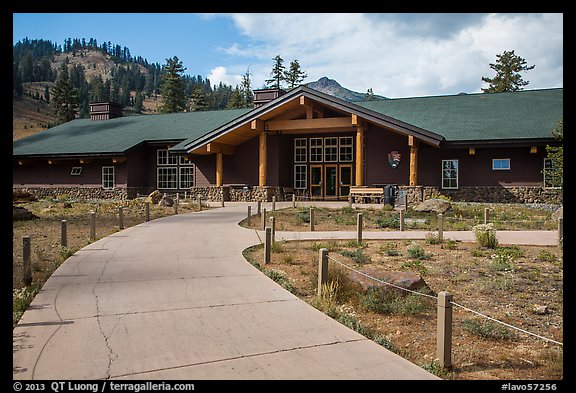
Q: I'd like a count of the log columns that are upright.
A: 4